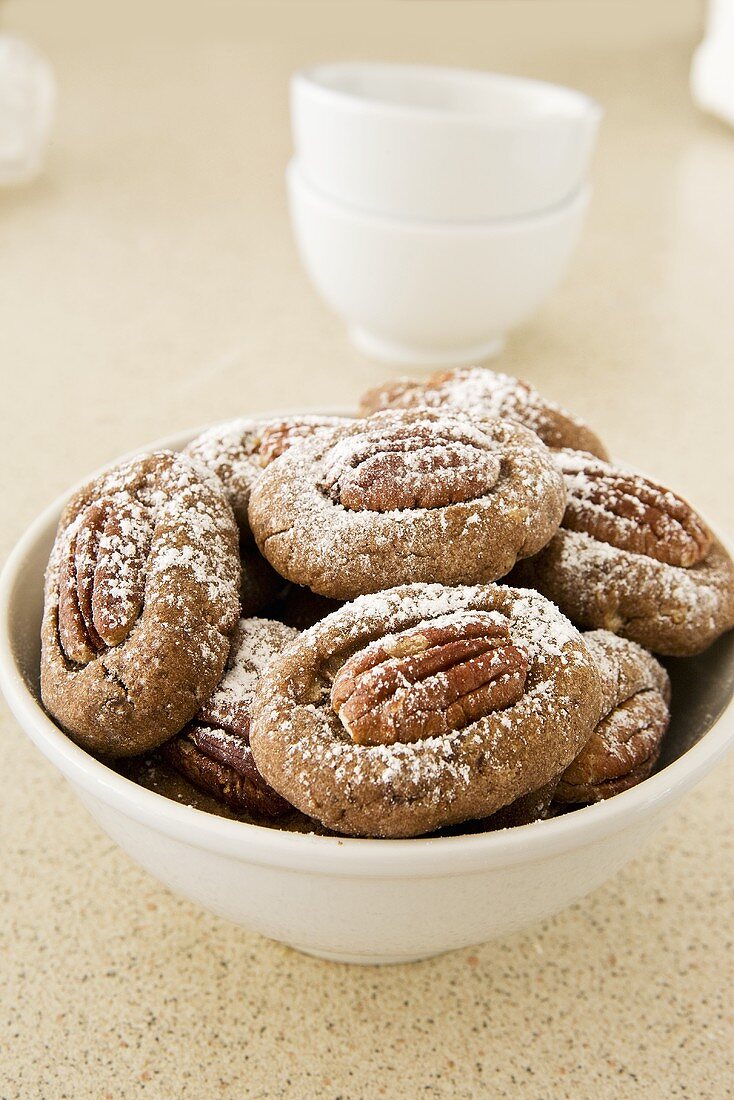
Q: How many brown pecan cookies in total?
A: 8